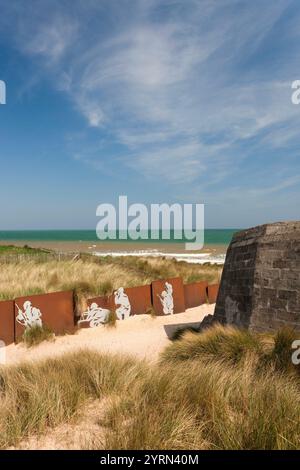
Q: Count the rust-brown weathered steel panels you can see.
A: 7